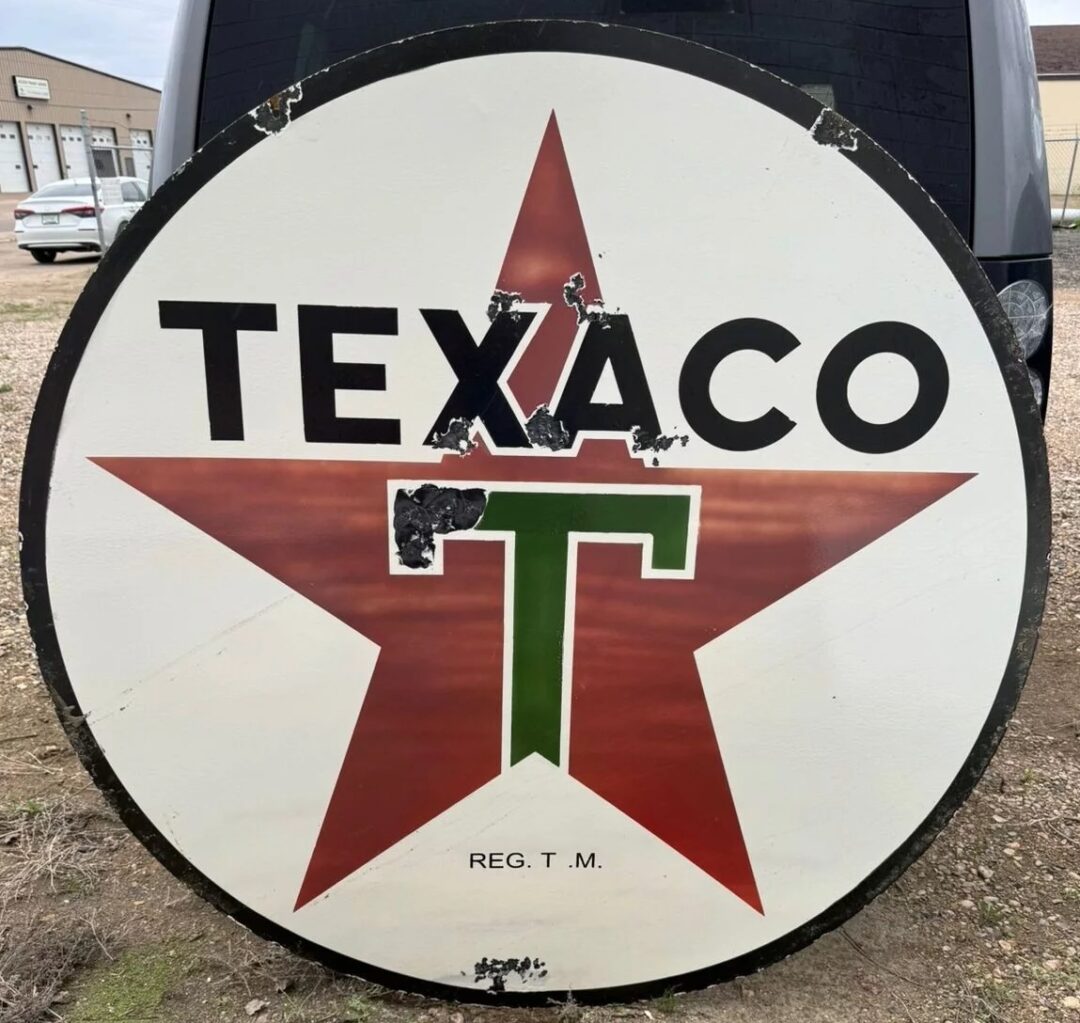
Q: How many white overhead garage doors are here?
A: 5